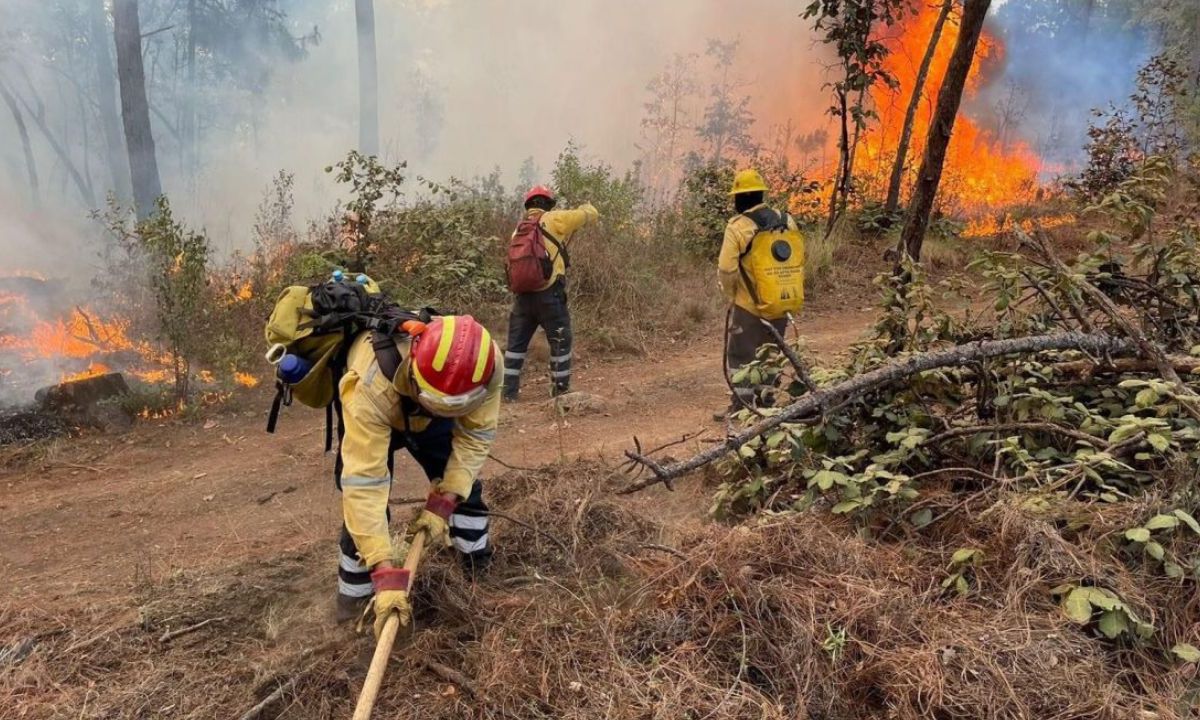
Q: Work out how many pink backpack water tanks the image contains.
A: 0